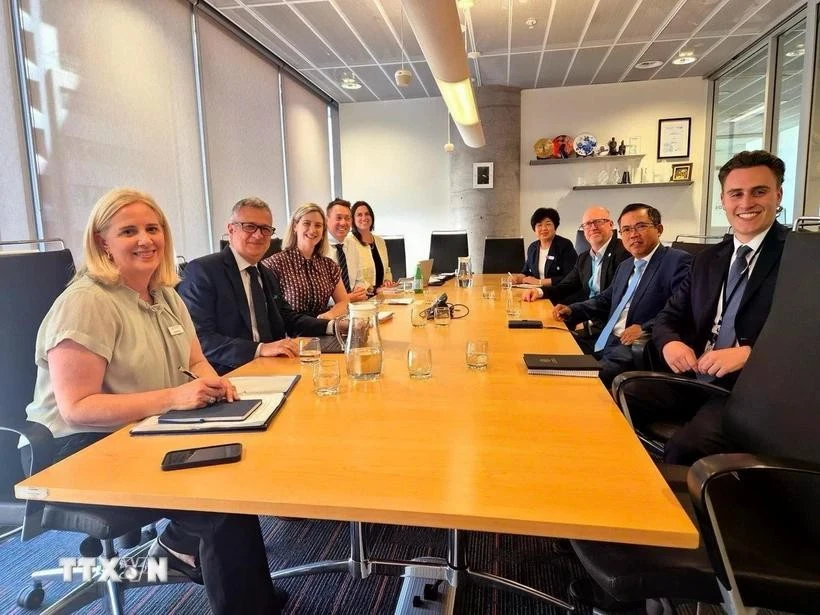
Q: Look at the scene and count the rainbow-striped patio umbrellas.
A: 0